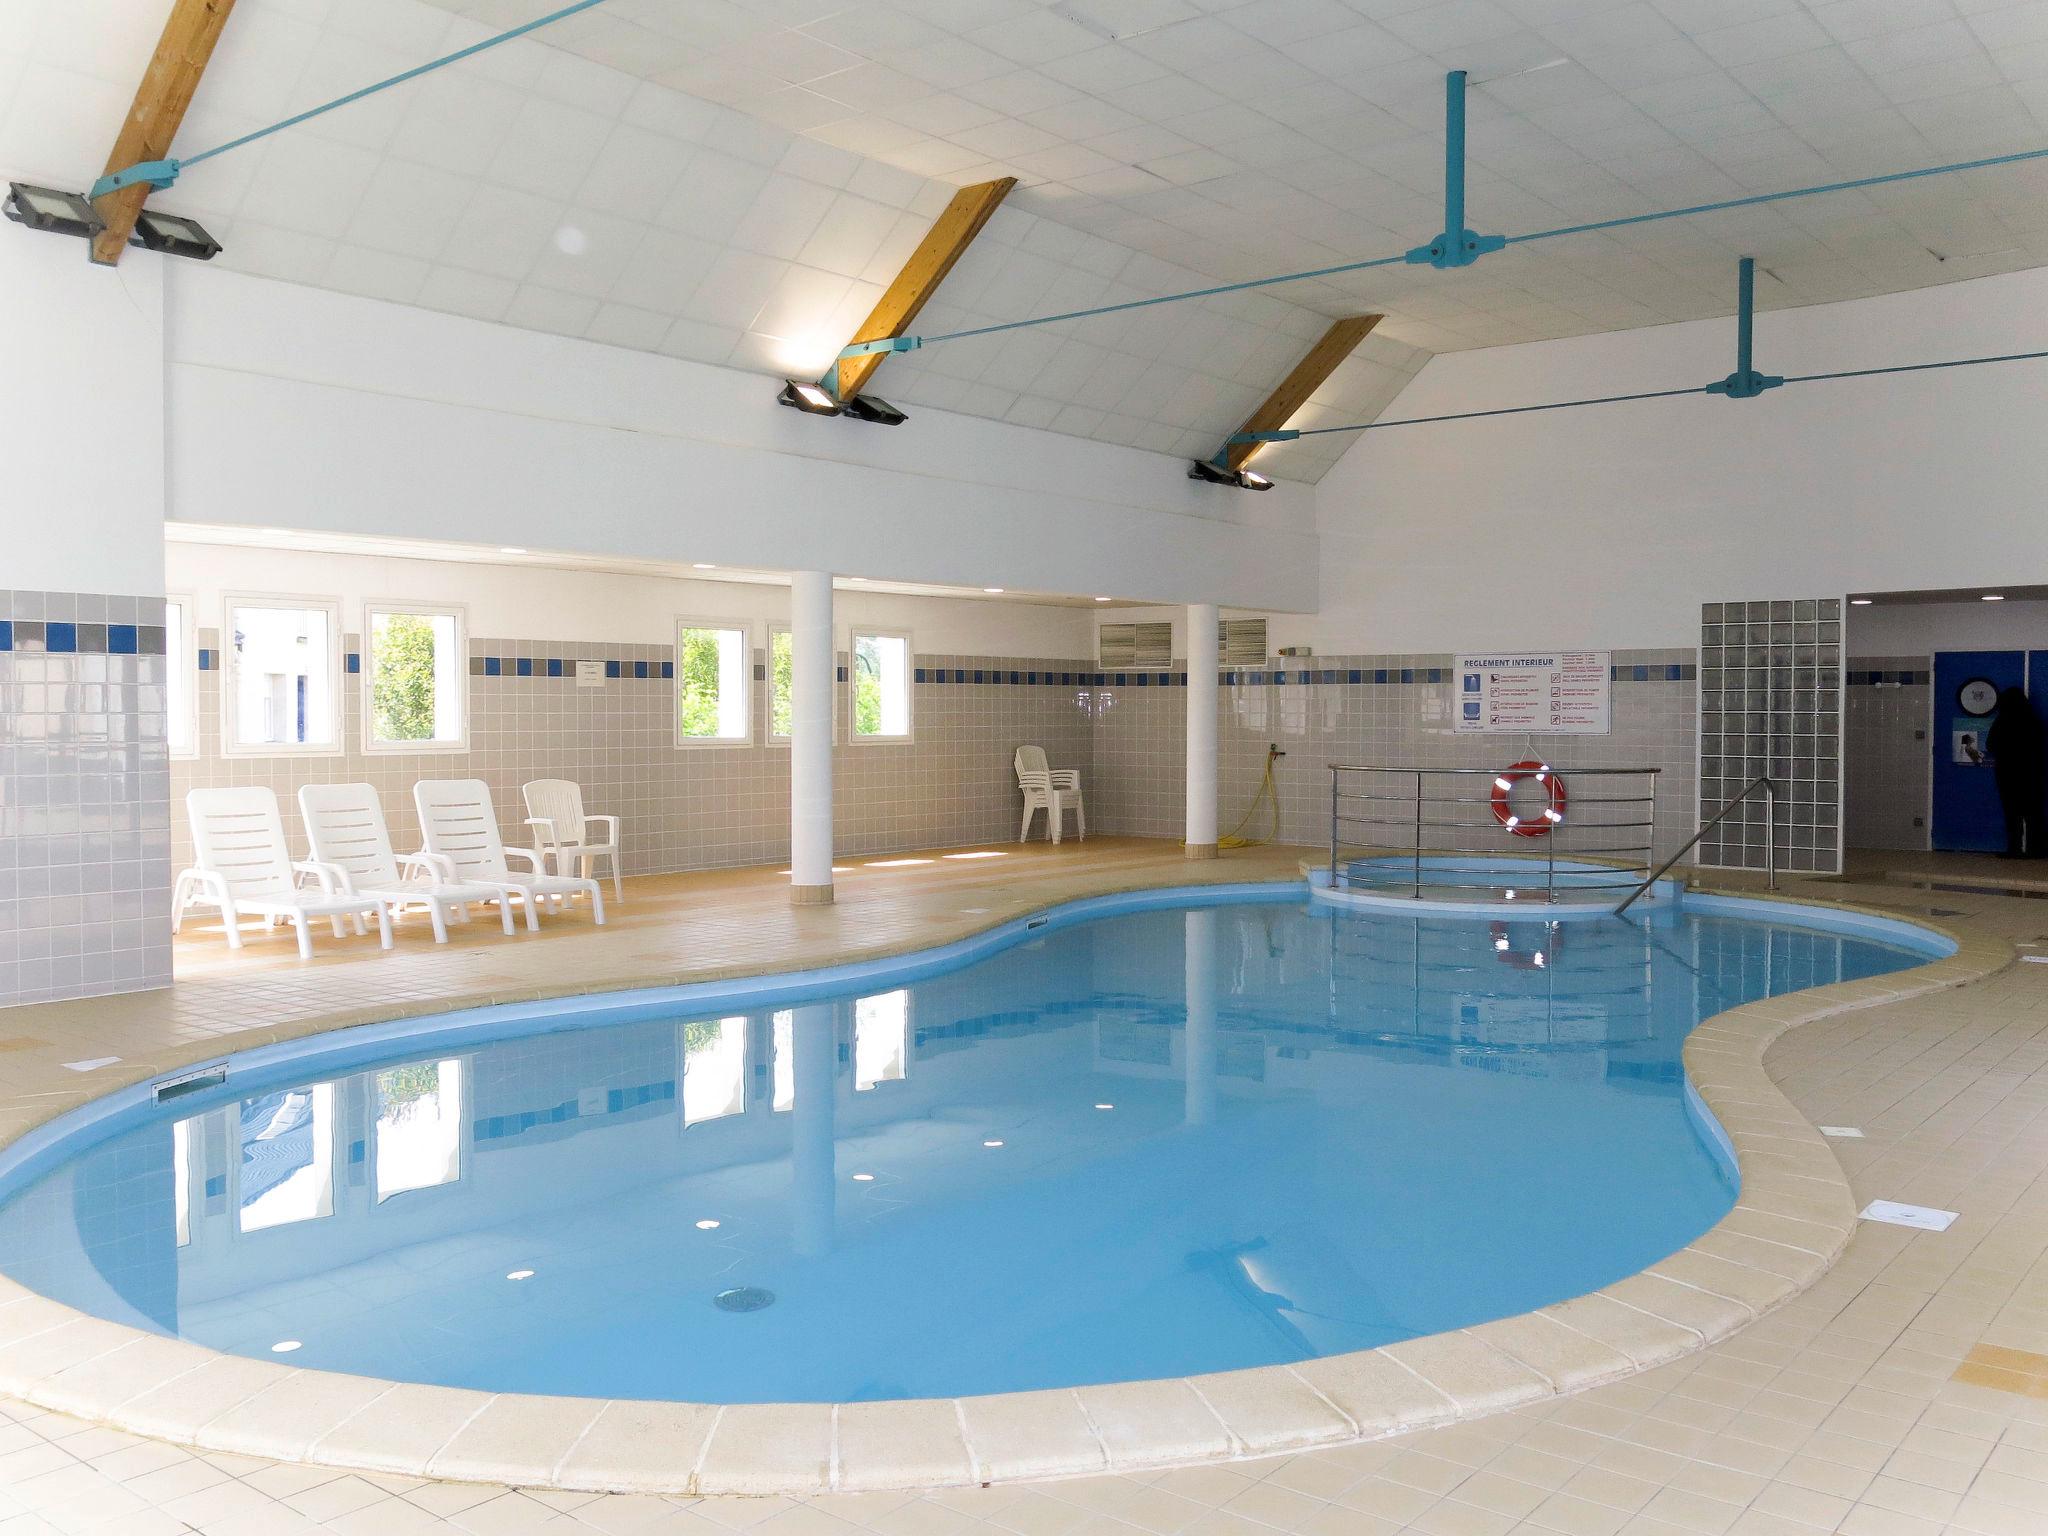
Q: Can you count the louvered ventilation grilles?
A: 2